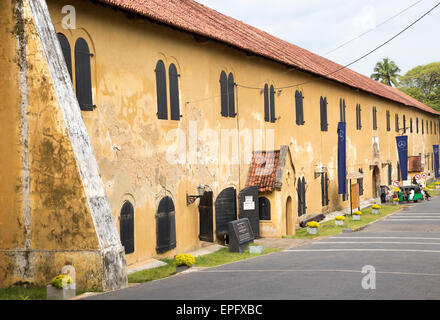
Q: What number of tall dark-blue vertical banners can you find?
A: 3